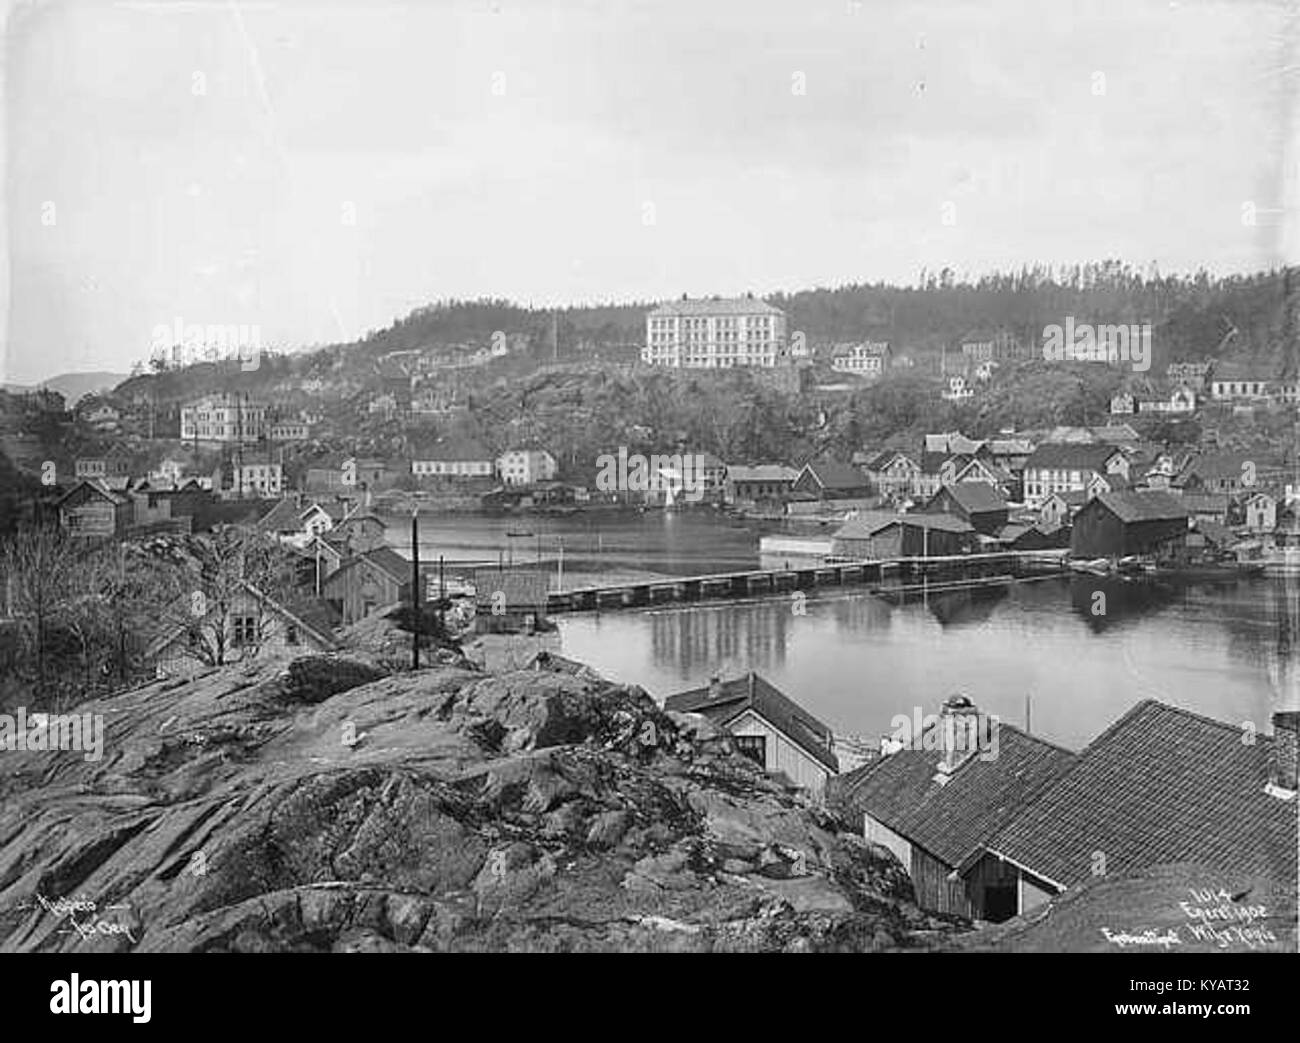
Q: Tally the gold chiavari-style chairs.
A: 0